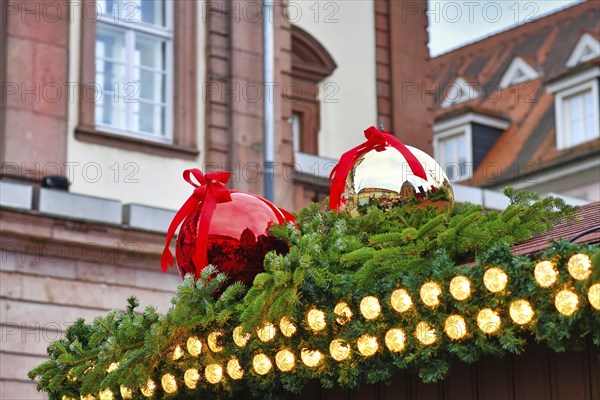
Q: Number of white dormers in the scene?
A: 5